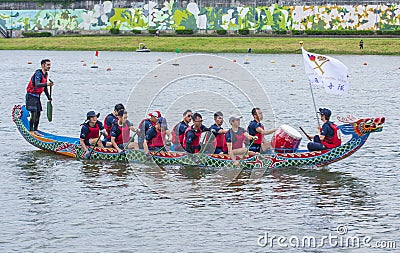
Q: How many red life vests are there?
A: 12